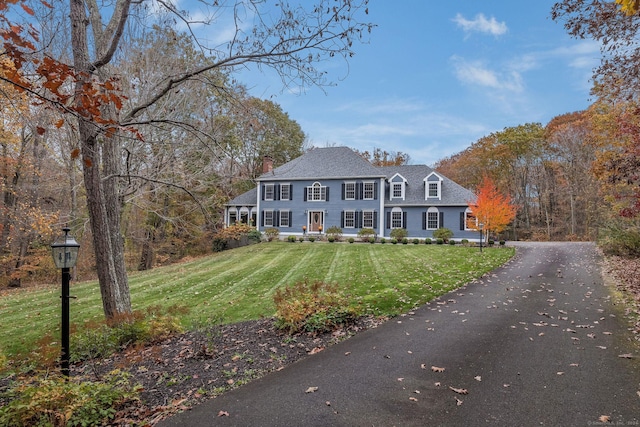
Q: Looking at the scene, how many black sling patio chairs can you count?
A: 0